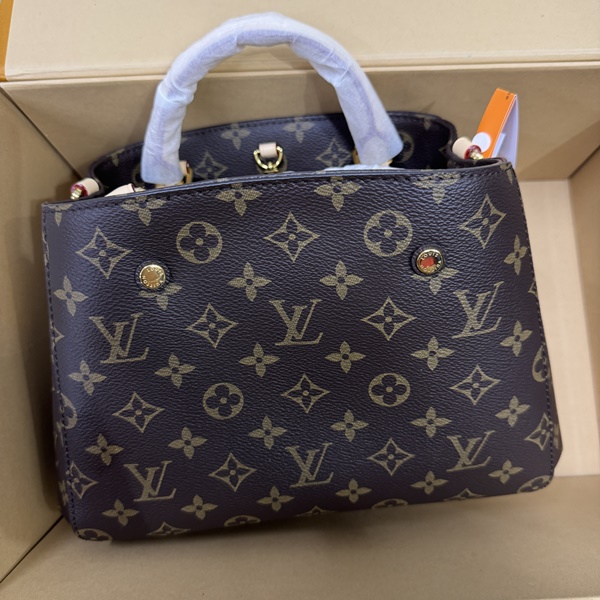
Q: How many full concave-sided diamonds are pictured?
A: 10